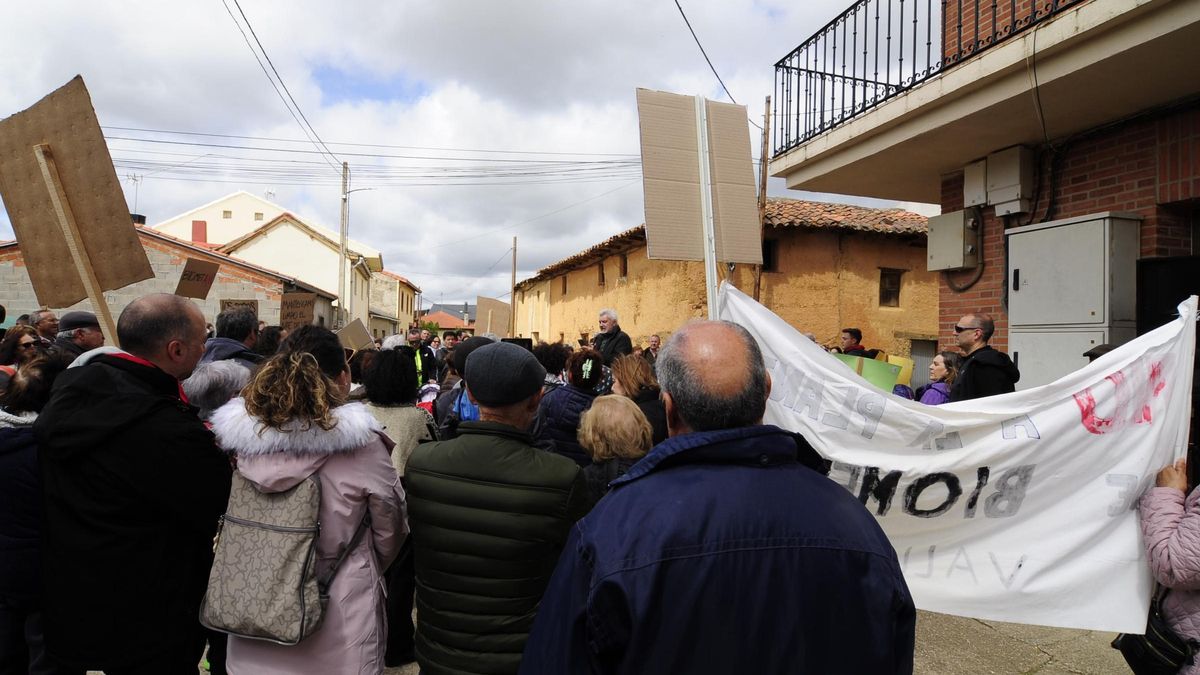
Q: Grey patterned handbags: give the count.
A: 1